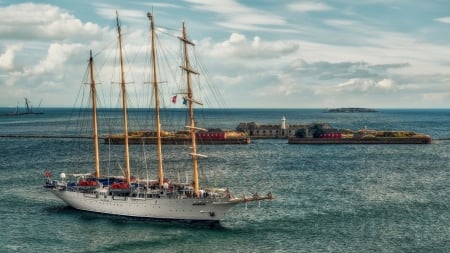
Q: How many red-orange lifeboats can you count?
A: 2